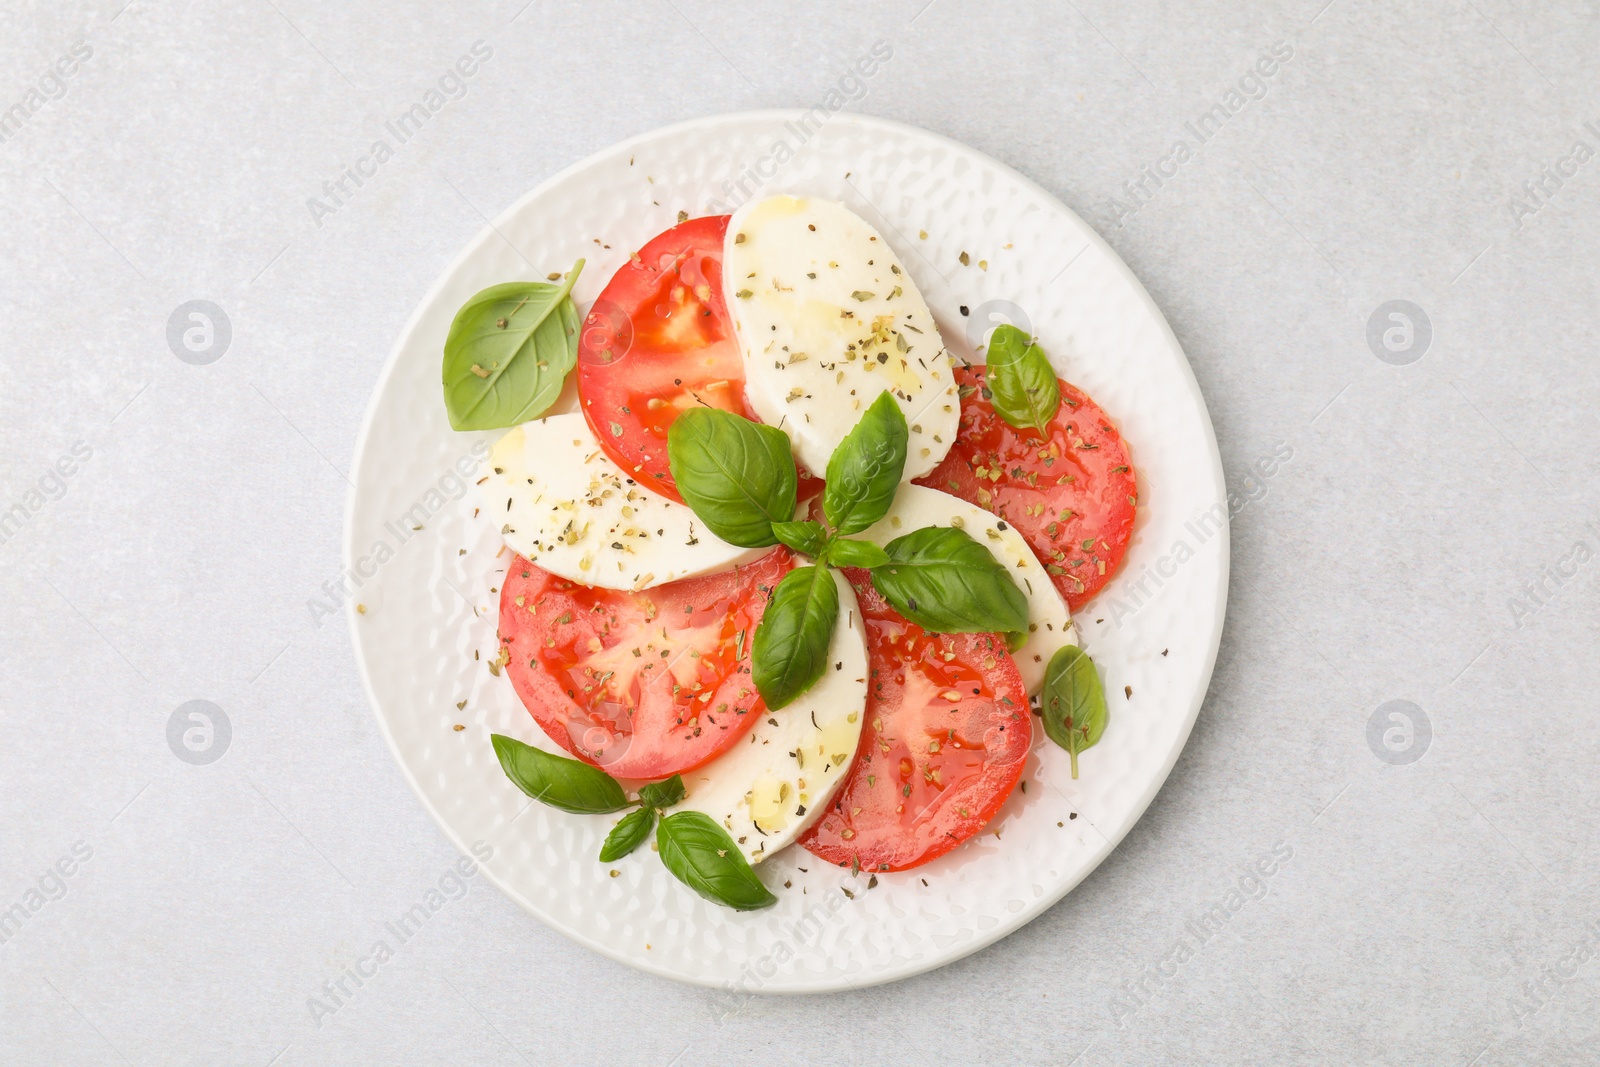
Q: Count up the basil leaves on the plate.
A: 13